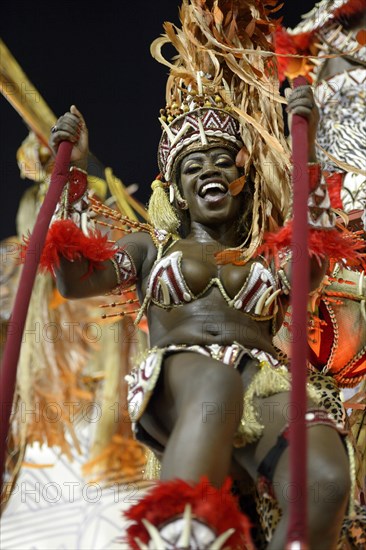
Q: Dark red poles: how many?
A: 2